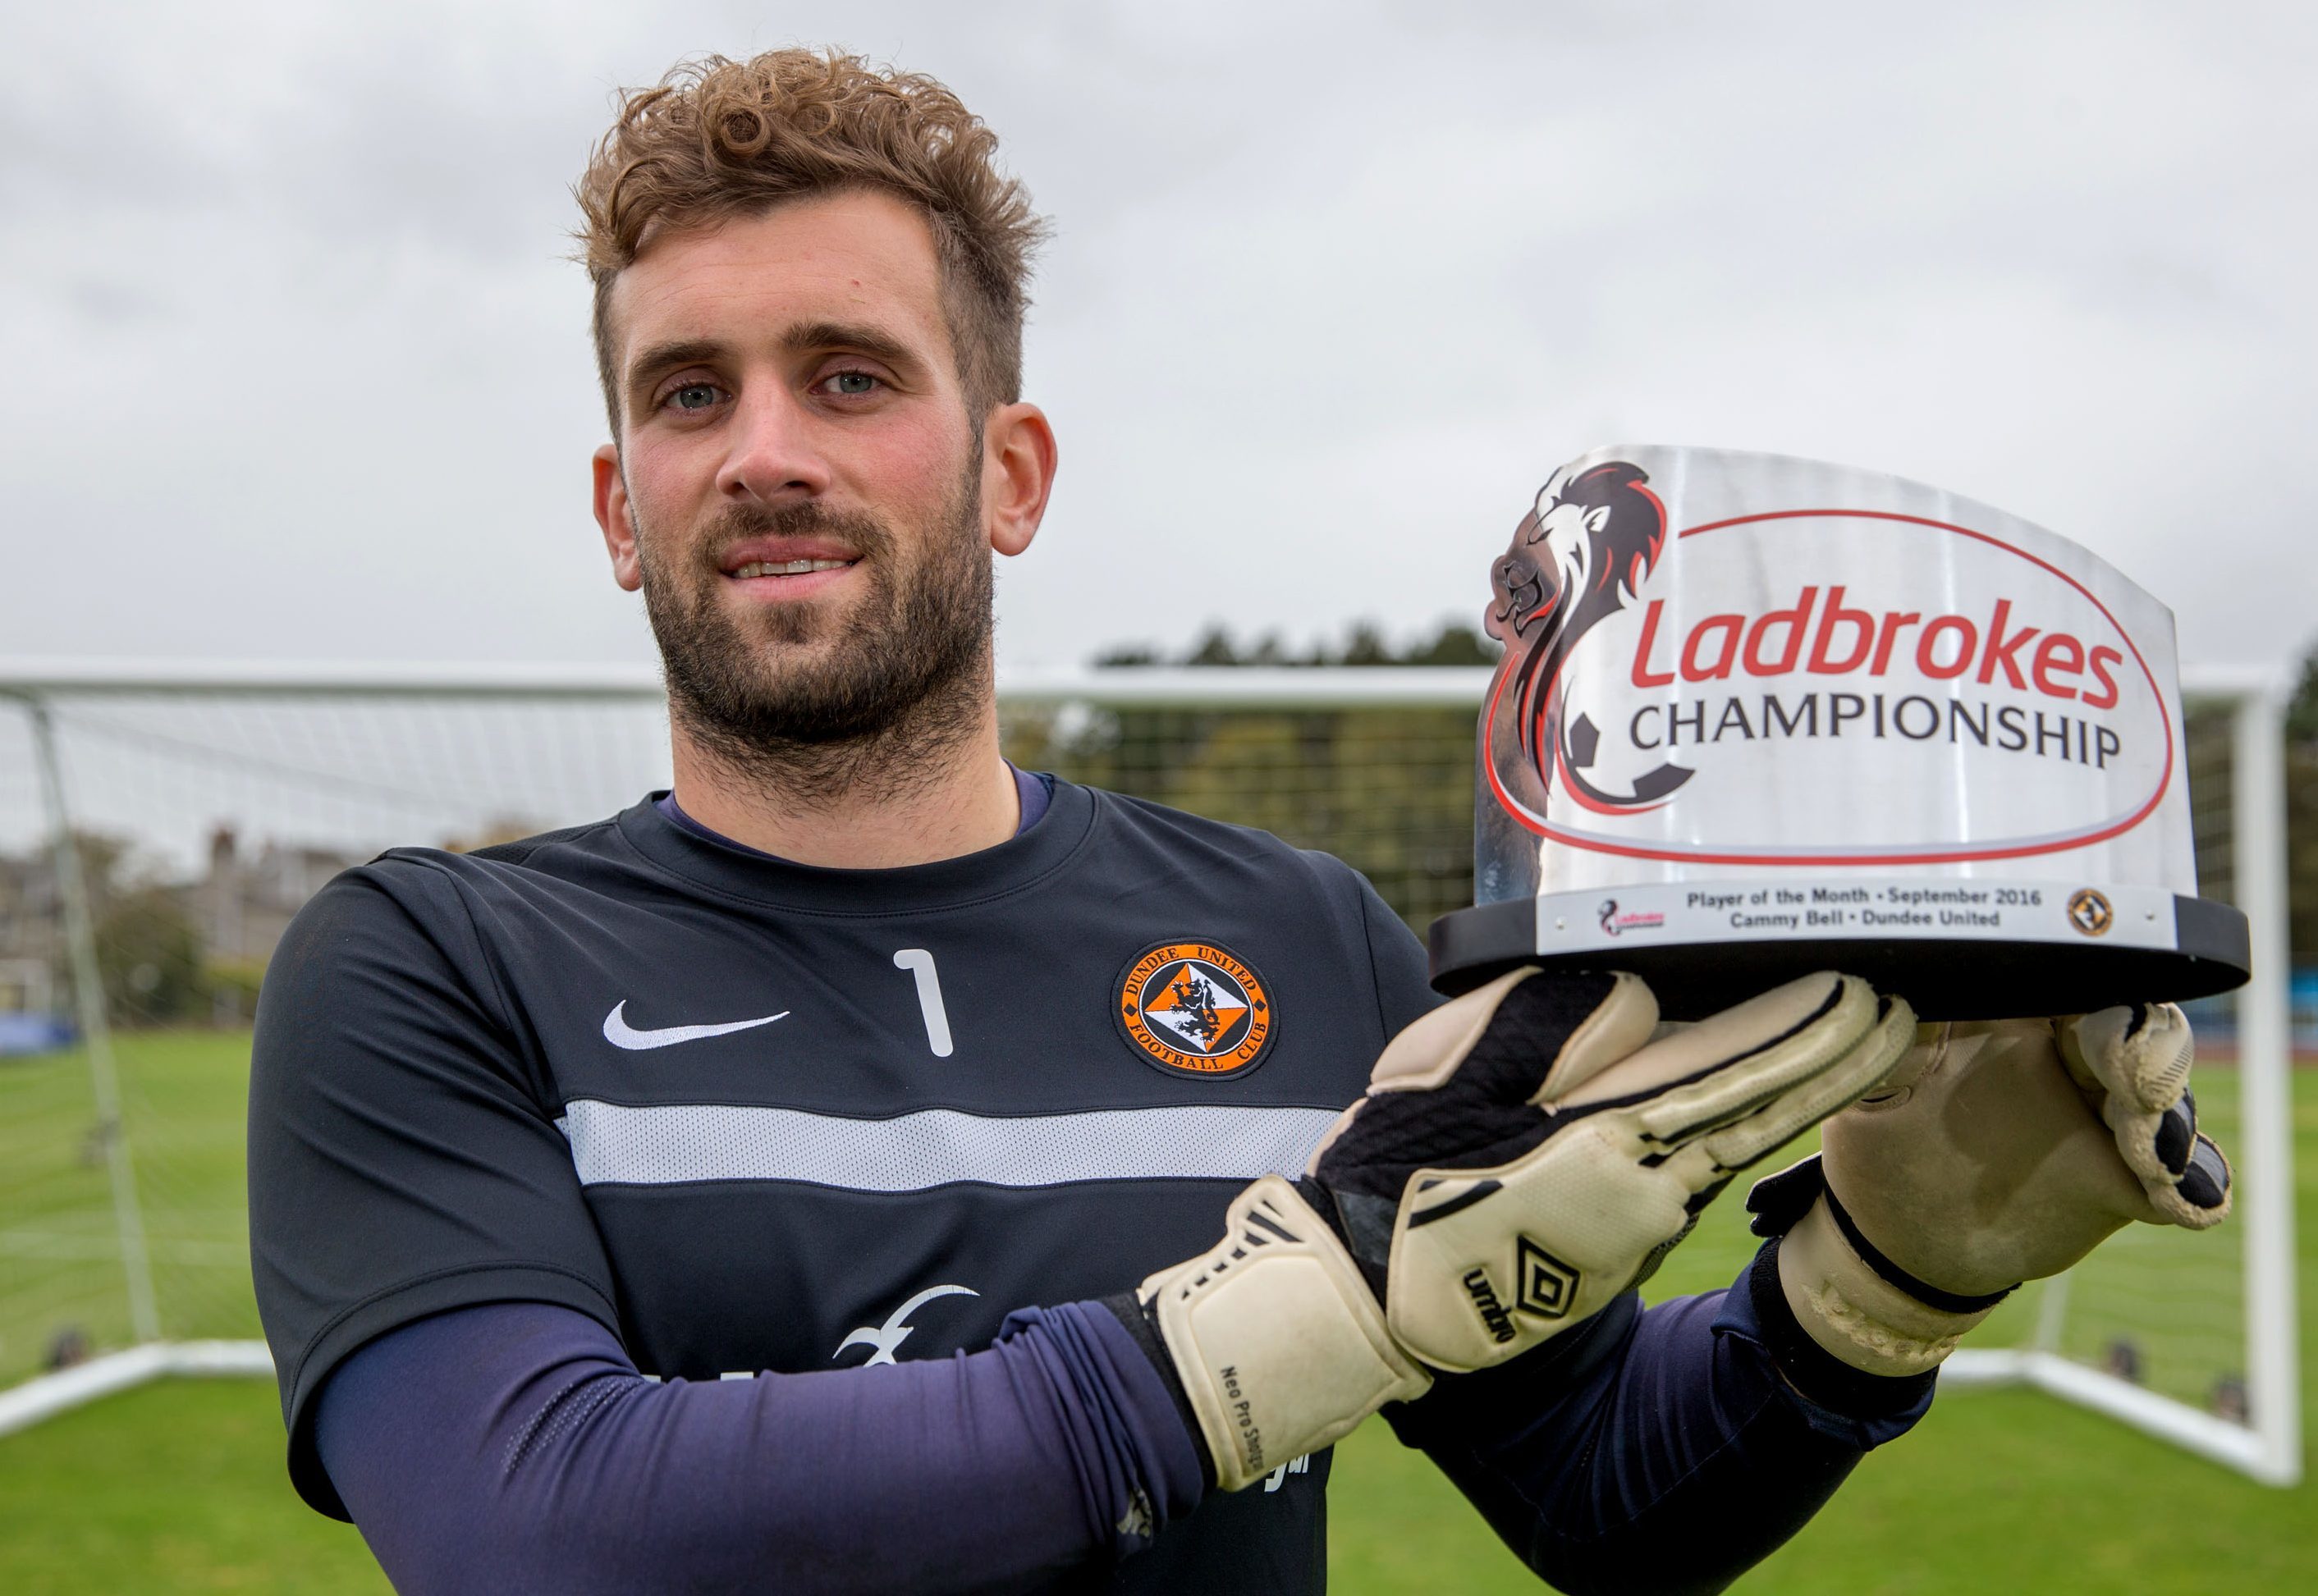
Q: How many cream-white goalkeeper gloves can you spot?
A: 2